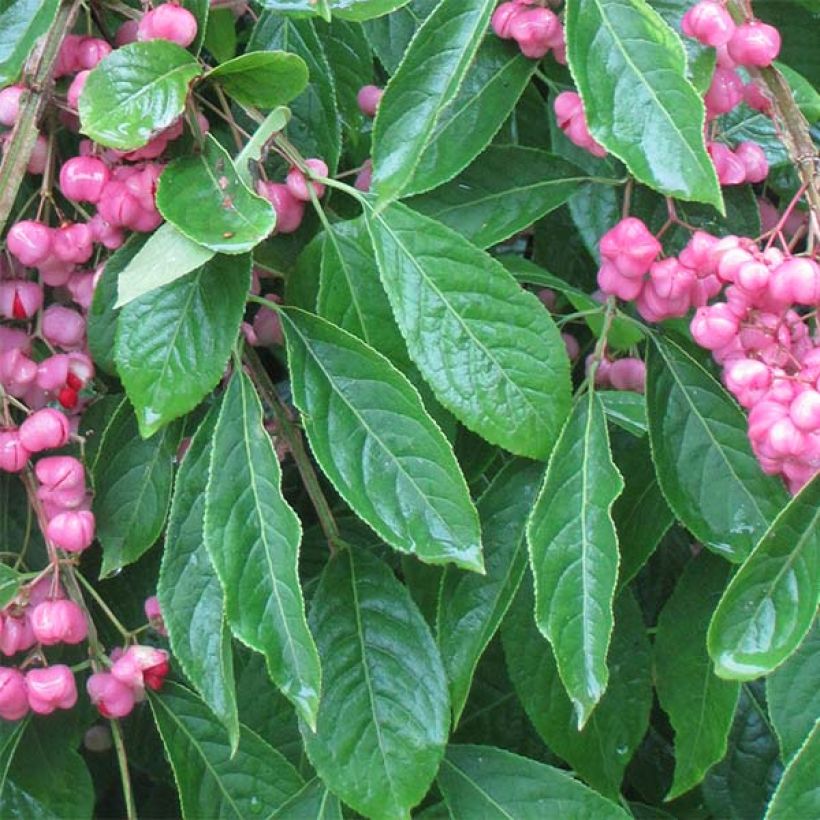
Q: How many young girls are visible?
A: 0